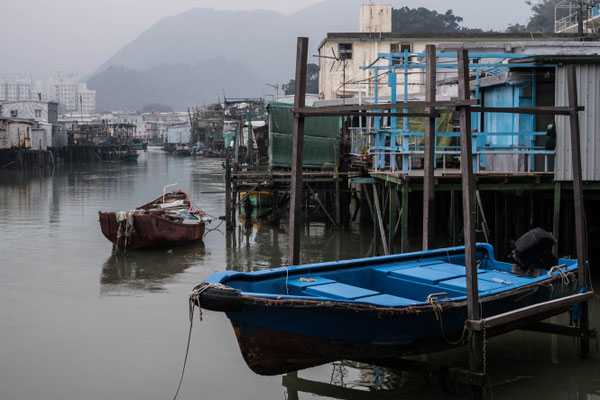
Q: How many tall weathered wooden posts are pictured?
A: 4